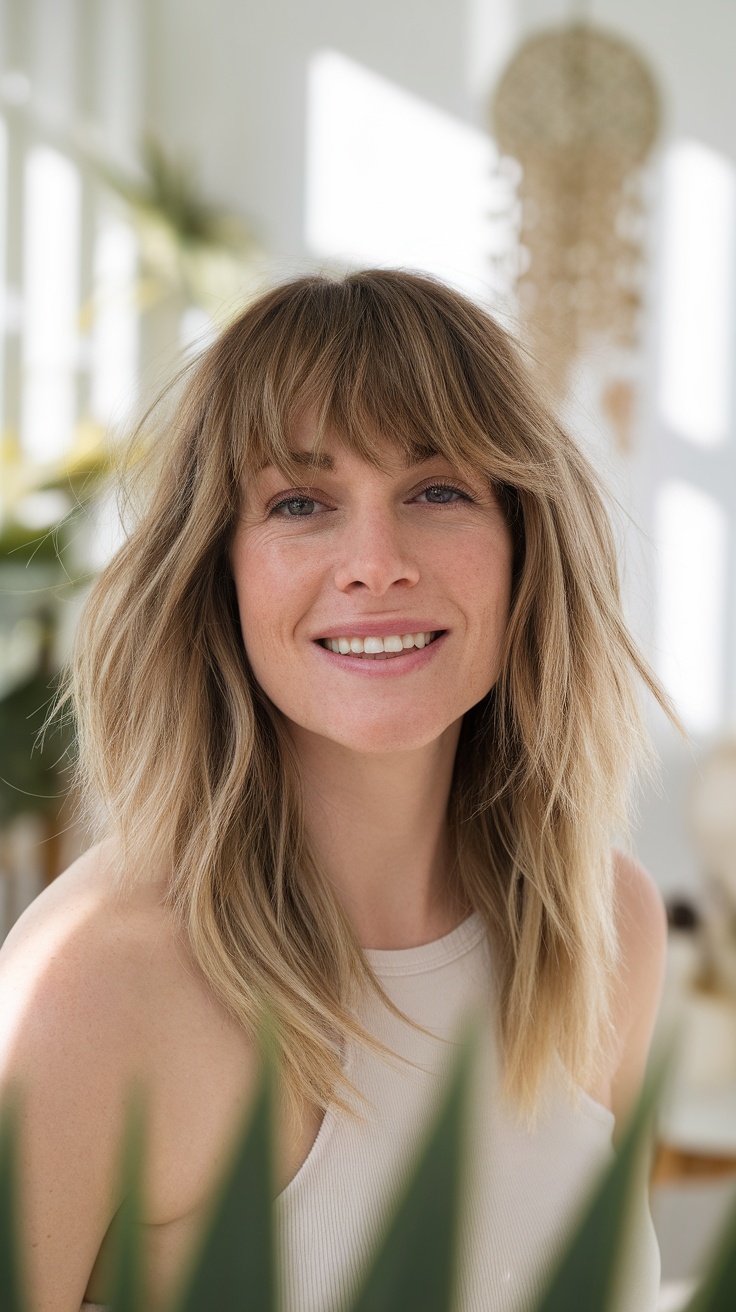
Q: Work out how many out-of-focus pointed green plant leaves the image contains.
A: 6